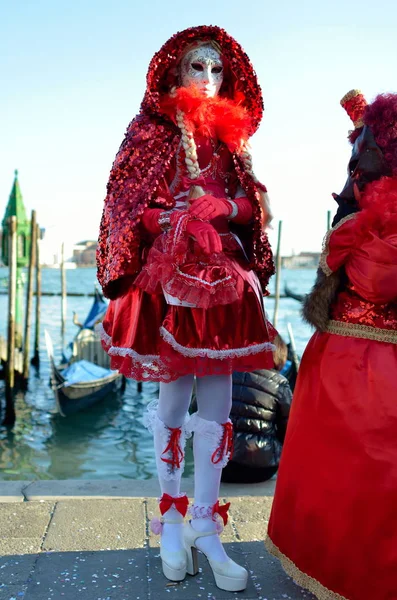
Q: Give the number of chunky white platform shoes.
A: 2